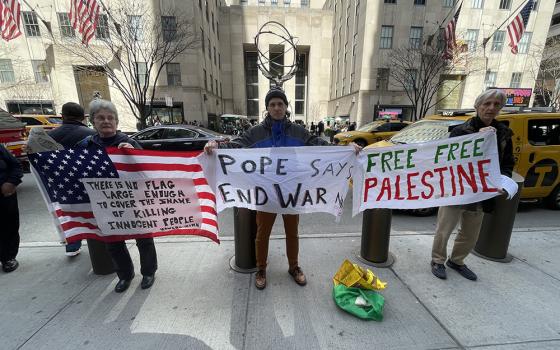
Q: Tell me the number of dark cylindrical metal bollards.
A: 4